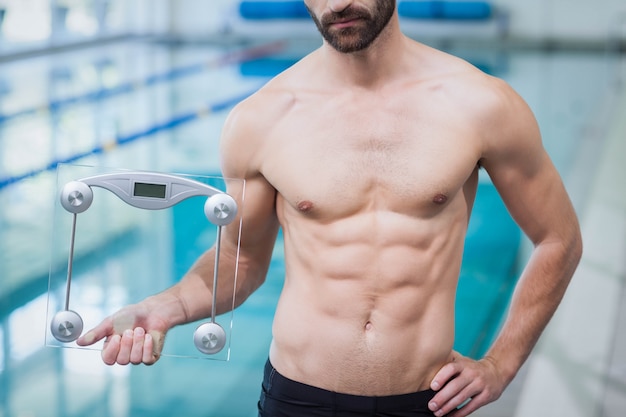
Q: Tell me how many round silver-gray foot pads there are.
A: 4